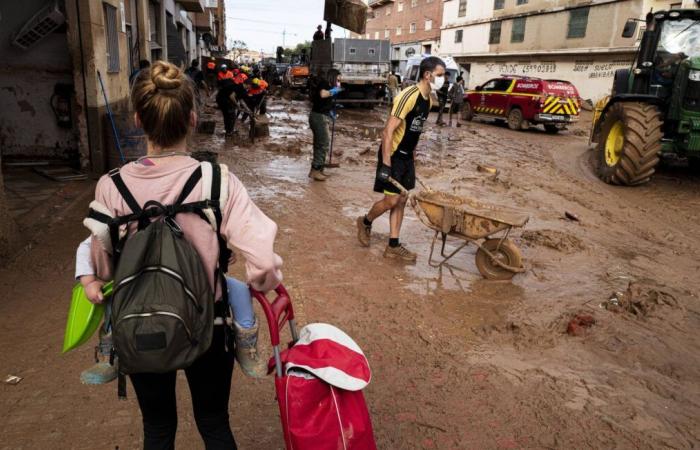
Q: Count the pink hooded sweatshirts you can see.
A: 1